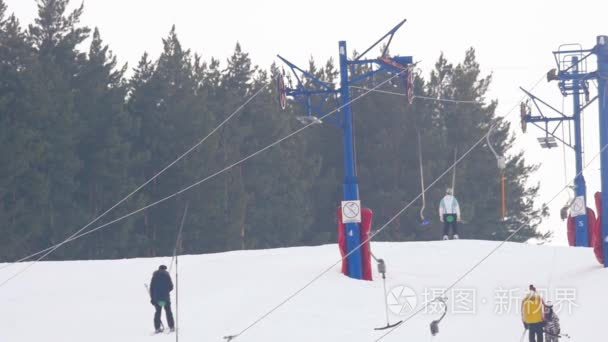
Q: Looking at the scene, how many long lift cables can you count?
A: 4